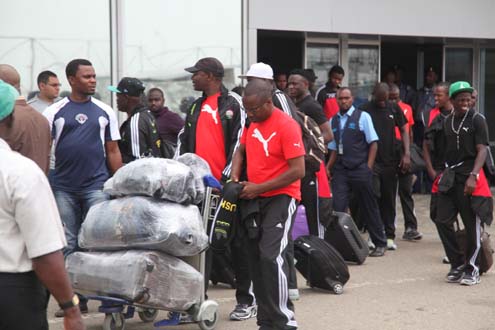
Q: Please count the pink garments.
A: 0